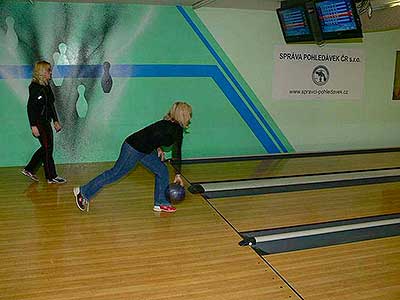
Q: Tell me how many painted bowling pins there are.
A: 5